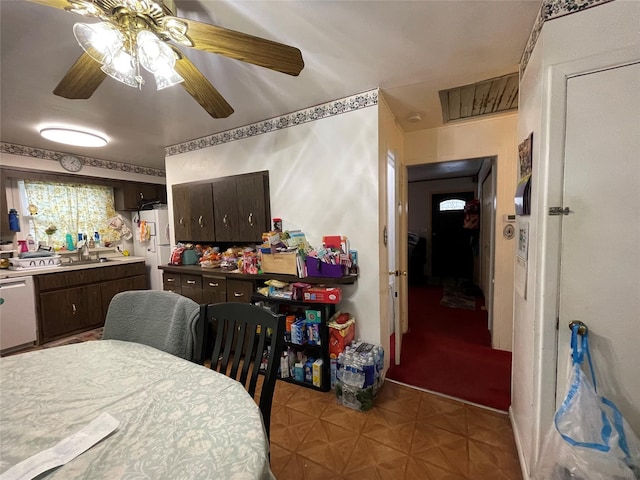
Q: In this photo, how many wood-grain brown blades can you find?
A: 4